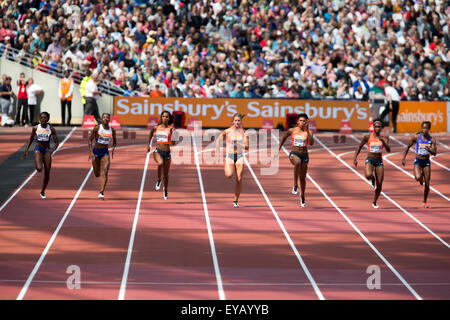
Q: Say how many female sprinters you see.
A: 7